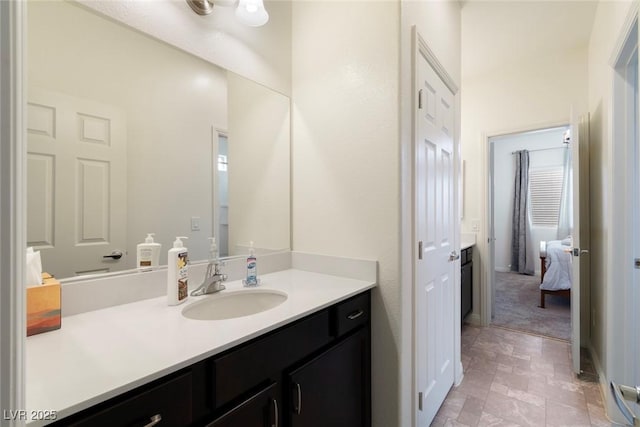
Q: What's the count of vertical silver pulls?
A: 2